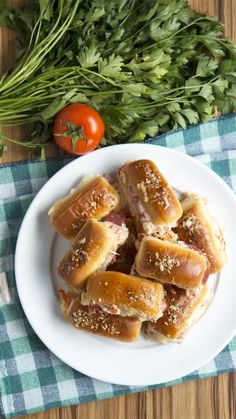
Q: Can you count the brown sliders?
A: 8